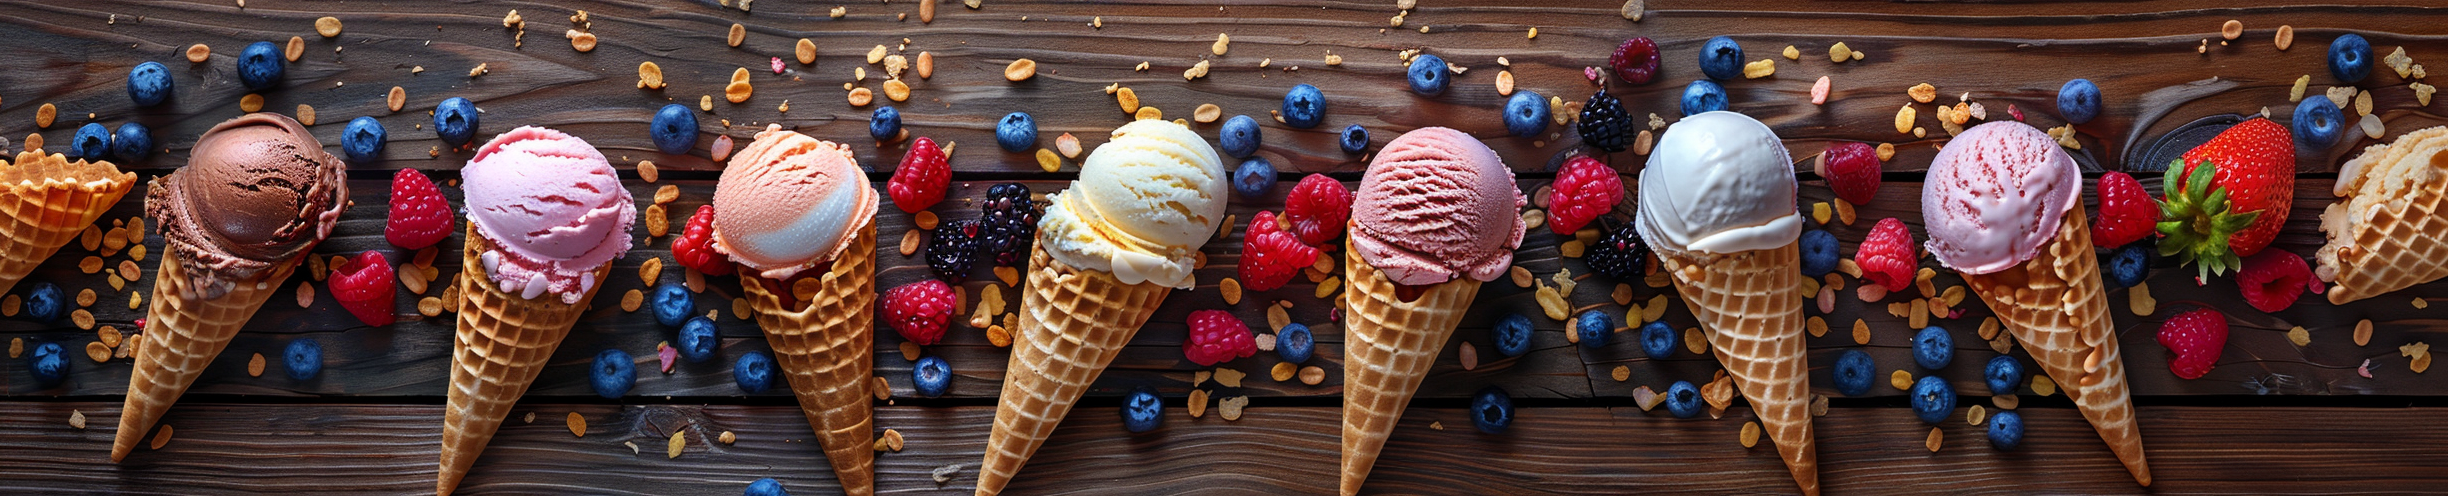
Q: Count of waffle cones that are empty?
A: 1